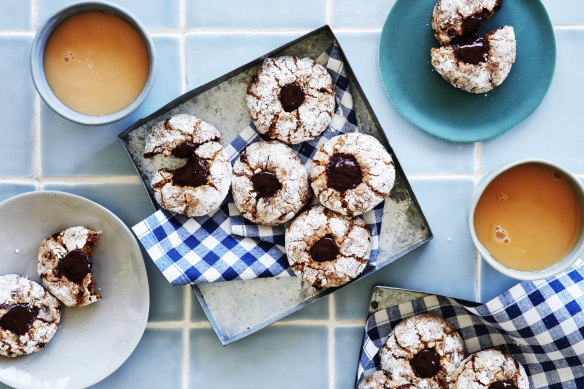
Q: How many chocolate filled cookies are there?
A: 11